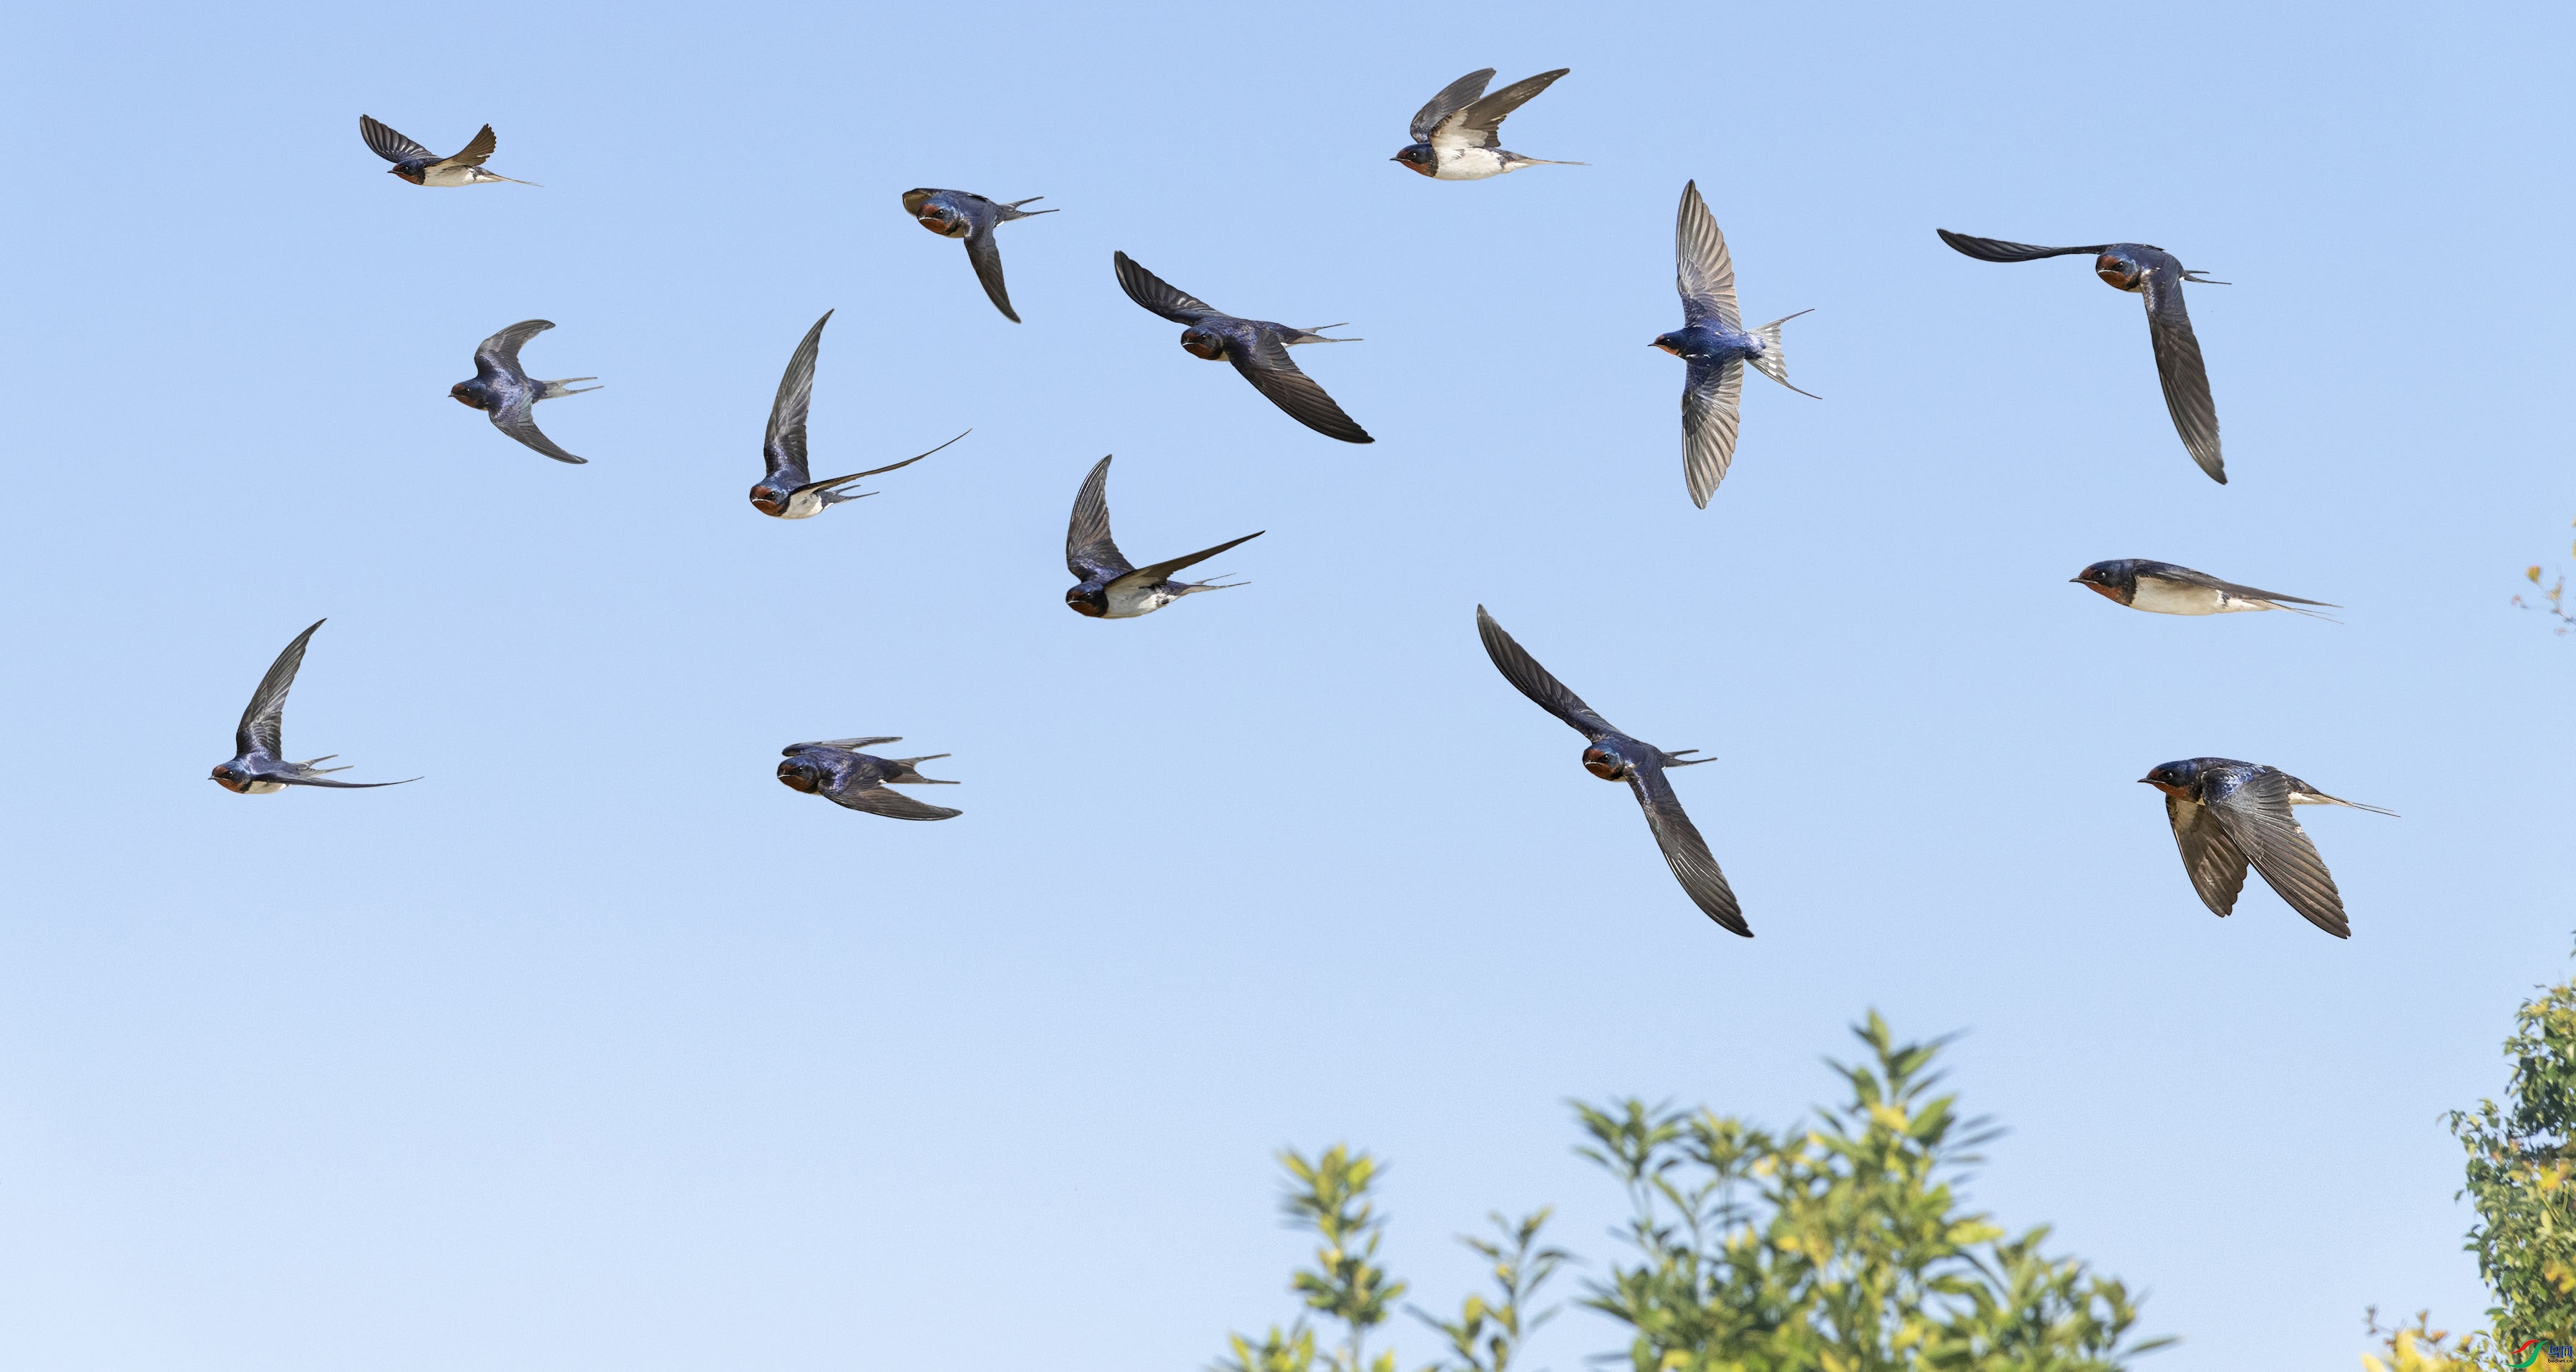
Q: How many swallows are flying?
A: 14